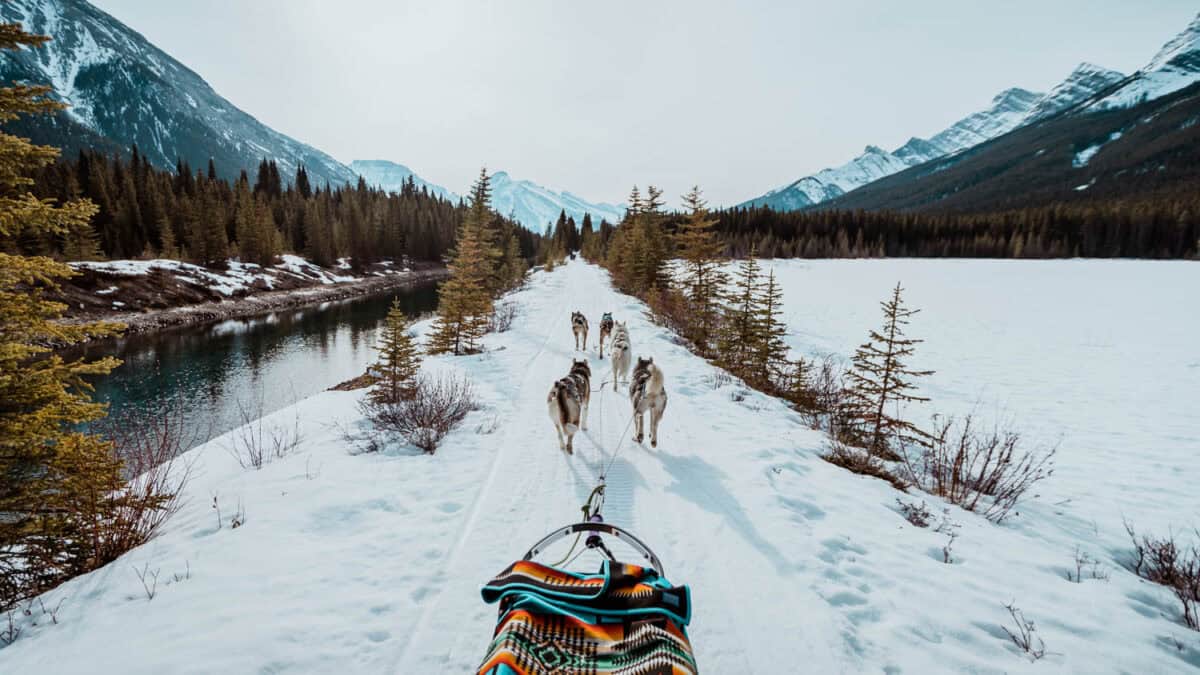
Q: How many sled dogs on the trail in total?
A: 5